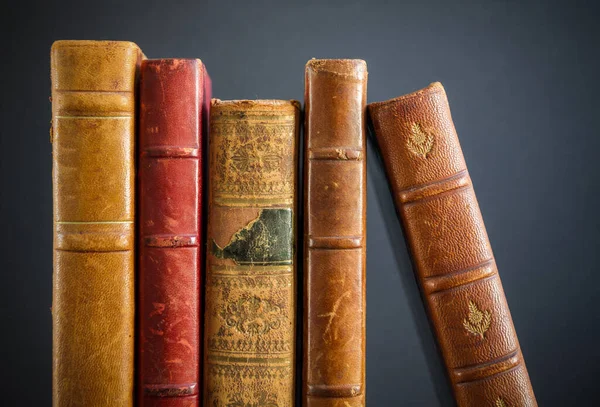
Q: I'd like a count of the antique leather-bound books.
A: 5